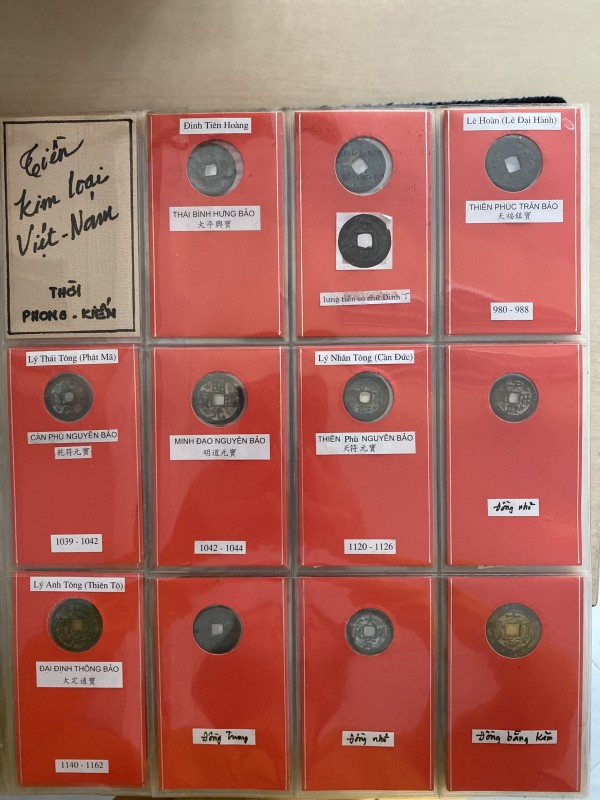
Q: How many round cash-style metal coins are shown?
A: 12